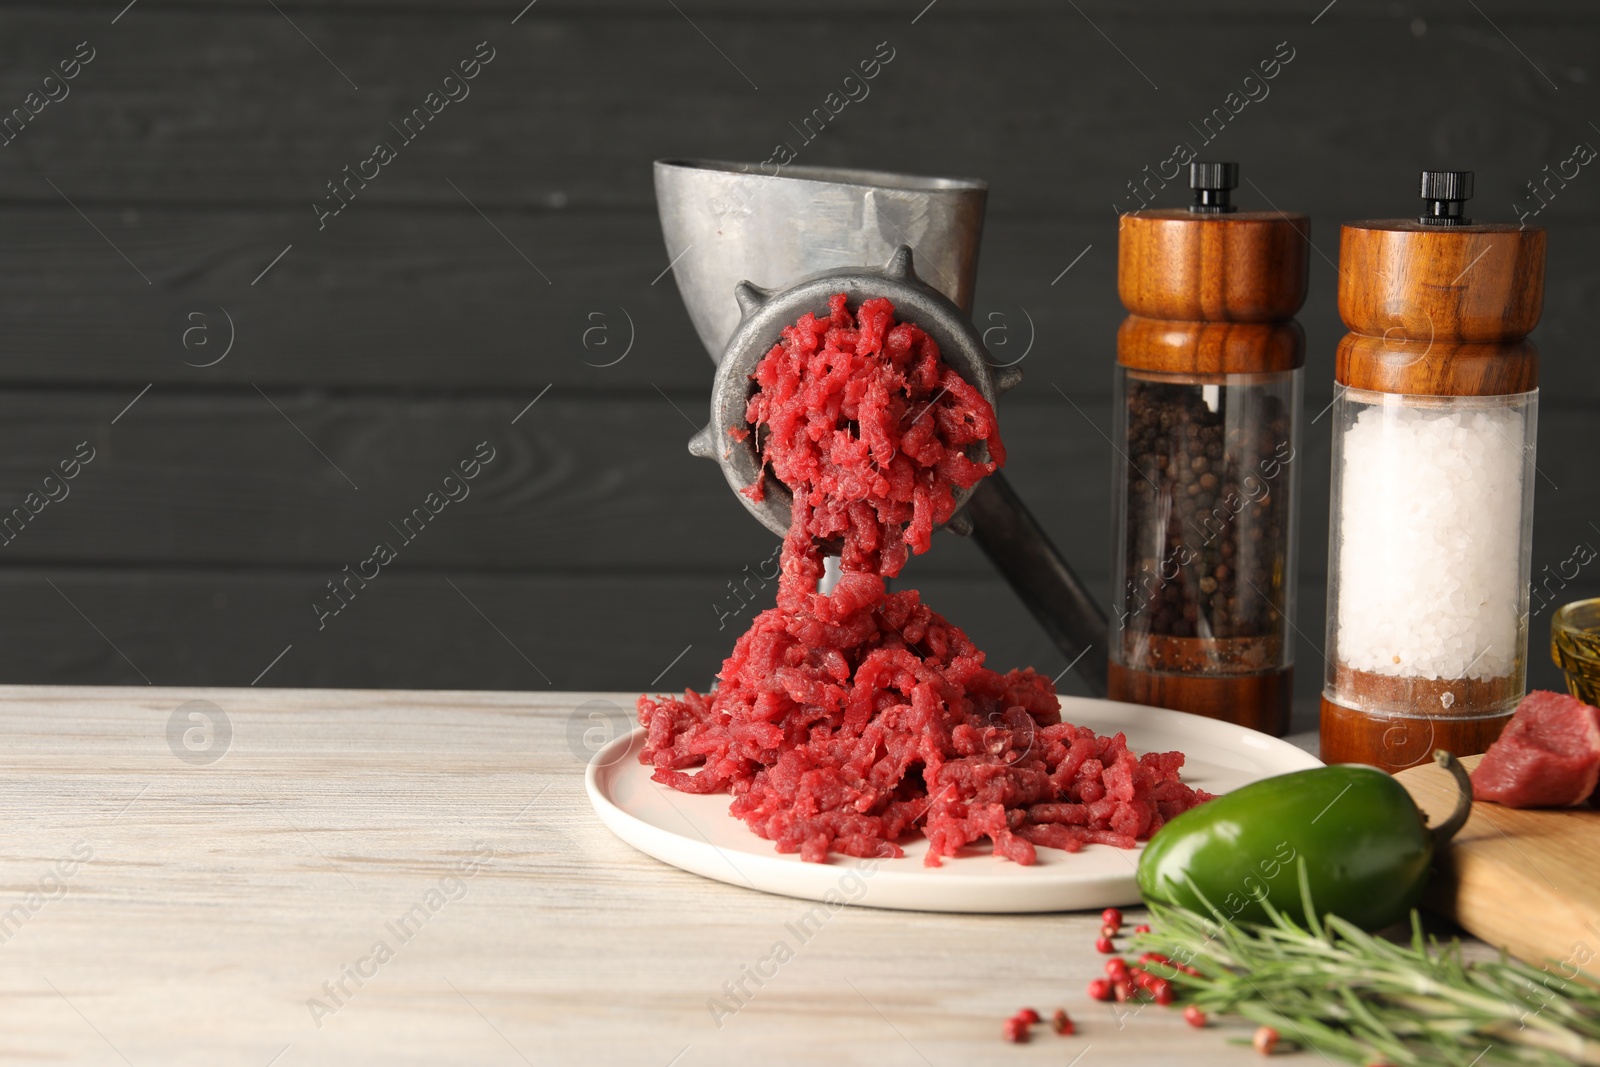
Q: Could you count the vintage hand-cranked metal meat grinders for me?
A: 1